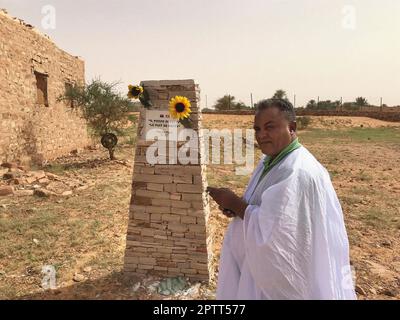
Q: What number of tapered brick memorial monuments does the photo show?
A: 1